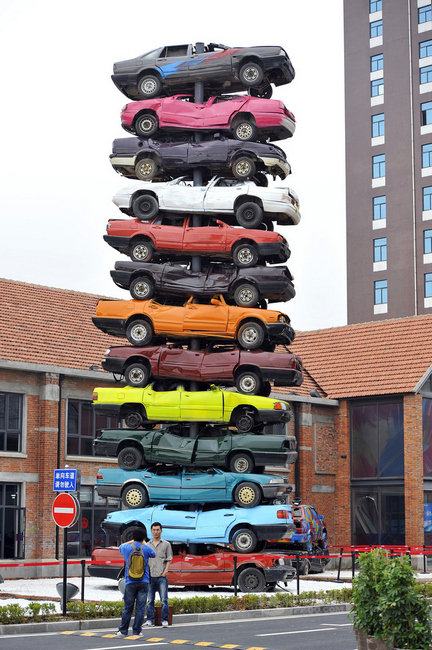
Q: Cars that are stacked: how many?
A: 13